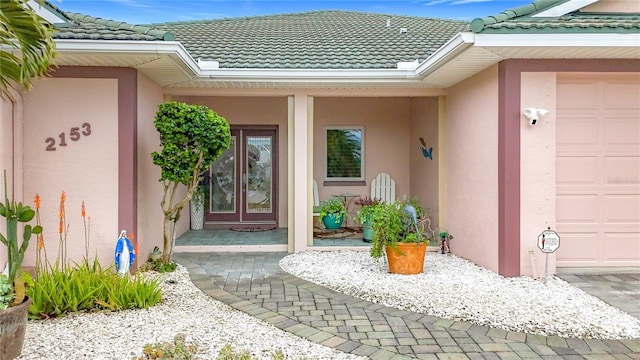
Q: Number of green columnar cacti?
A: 1